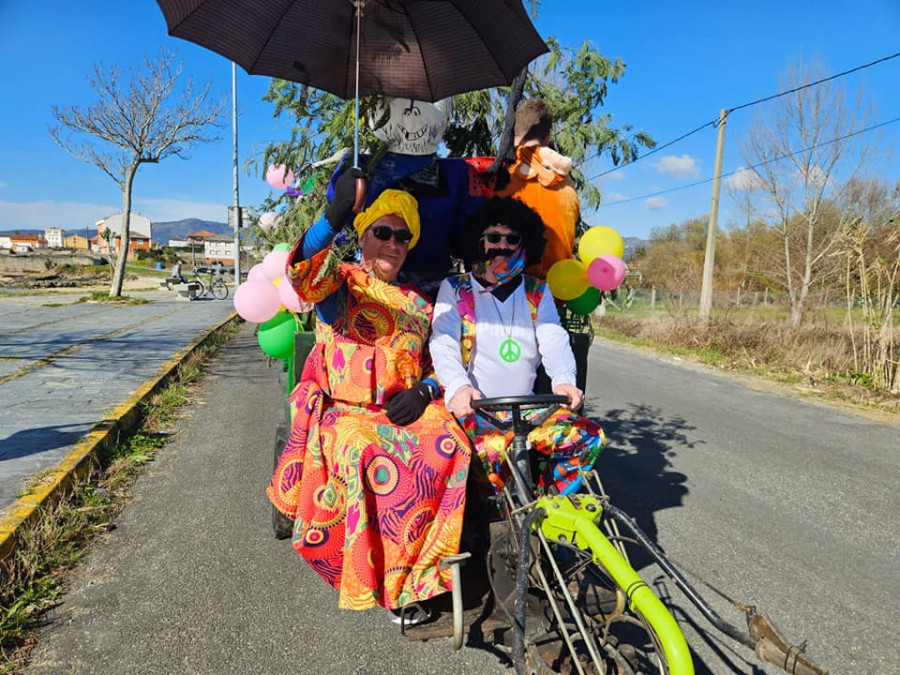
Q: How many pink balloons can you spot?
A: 7